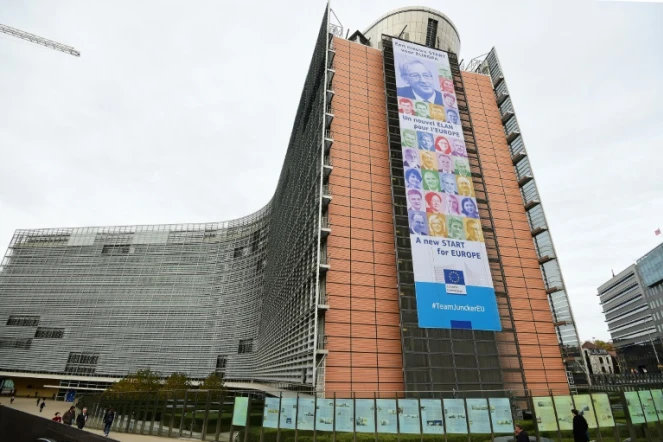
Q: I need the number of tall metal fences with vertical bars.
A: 1